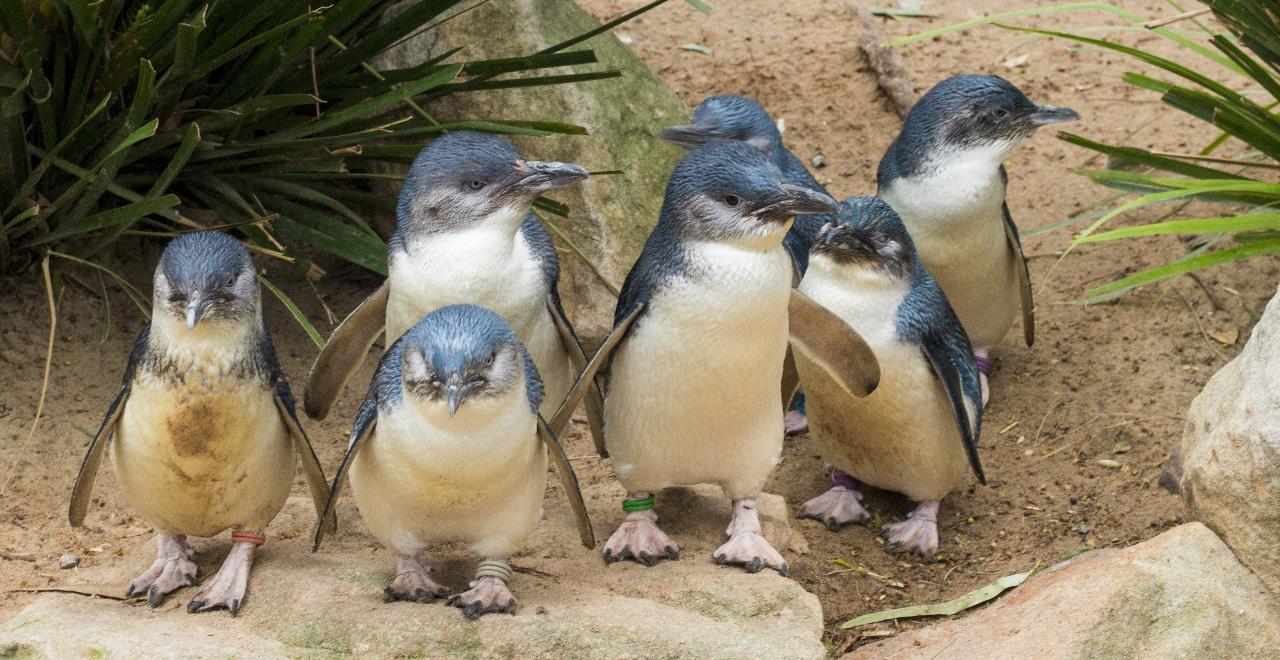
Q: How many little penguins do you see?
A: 7